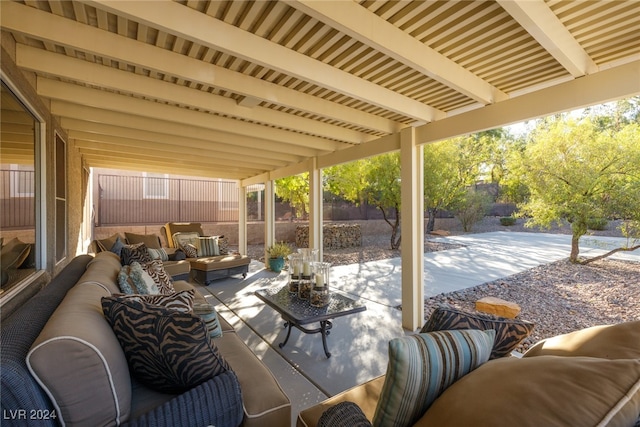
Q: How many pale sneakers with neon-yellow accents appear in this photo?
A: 0